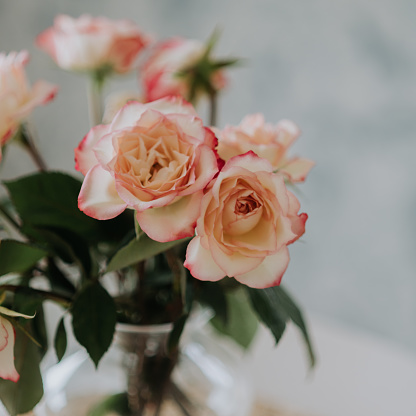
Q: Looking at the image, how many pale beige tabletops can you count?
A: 1